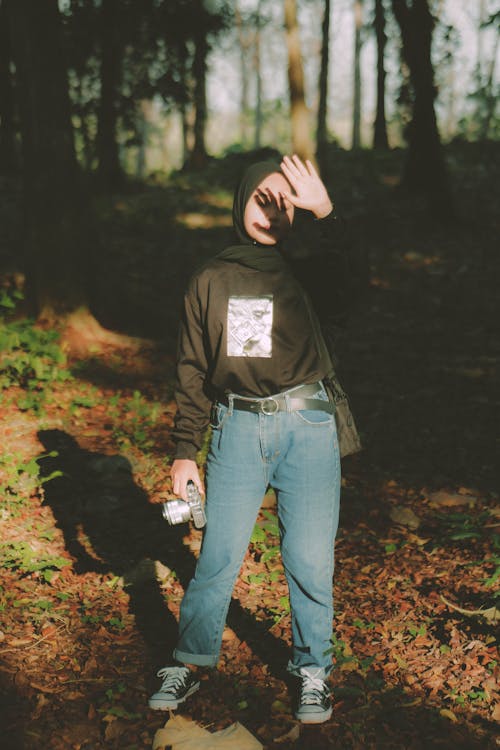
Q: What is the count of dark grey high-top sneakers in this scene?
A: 2